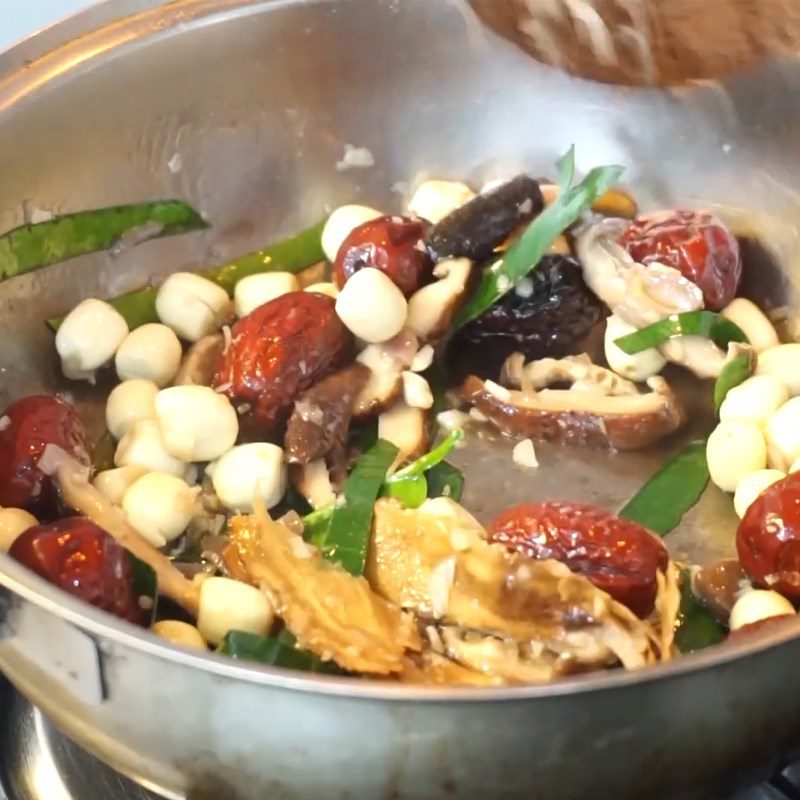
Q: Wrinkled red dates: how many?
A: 7